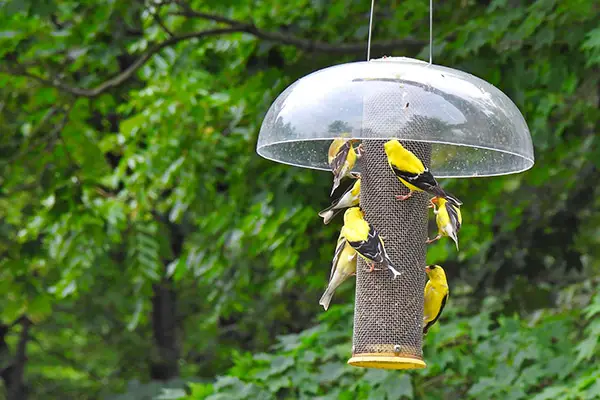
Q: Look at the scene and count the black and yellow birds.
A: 7